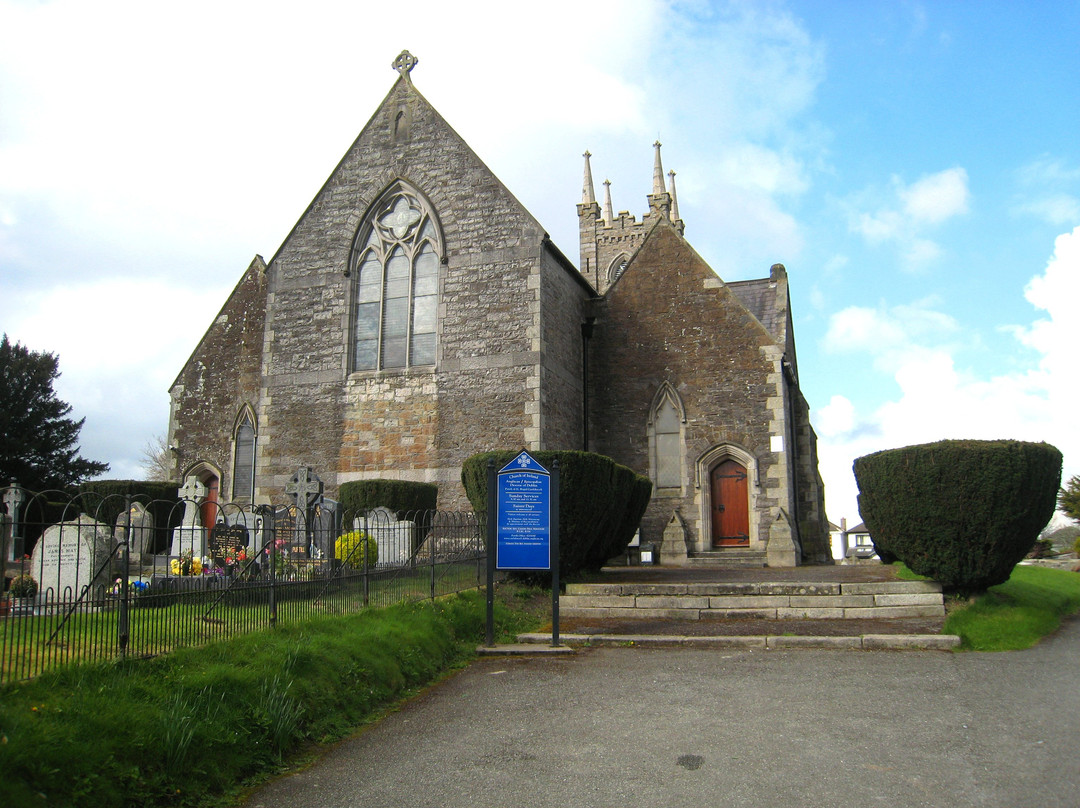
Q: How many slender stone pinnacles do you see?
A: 4